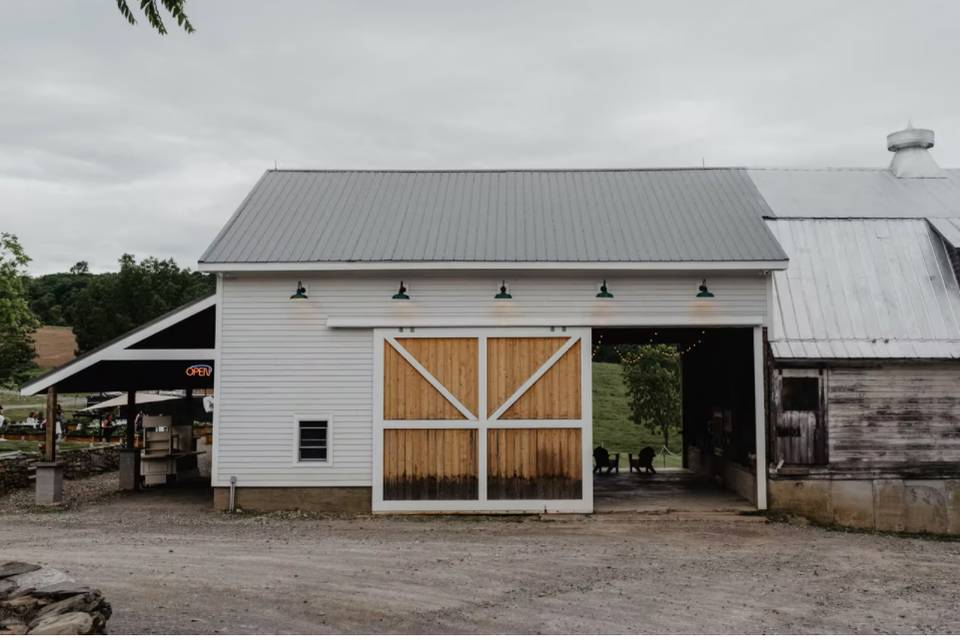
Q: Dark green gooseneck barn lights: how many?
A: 5